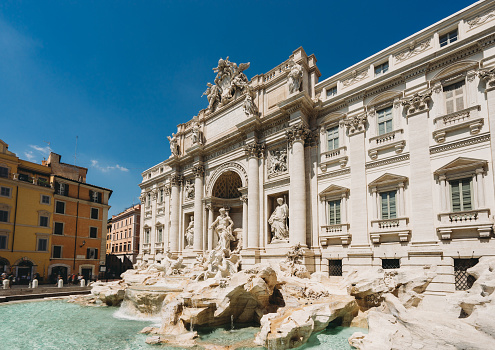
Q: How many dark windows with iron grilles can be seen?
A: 3